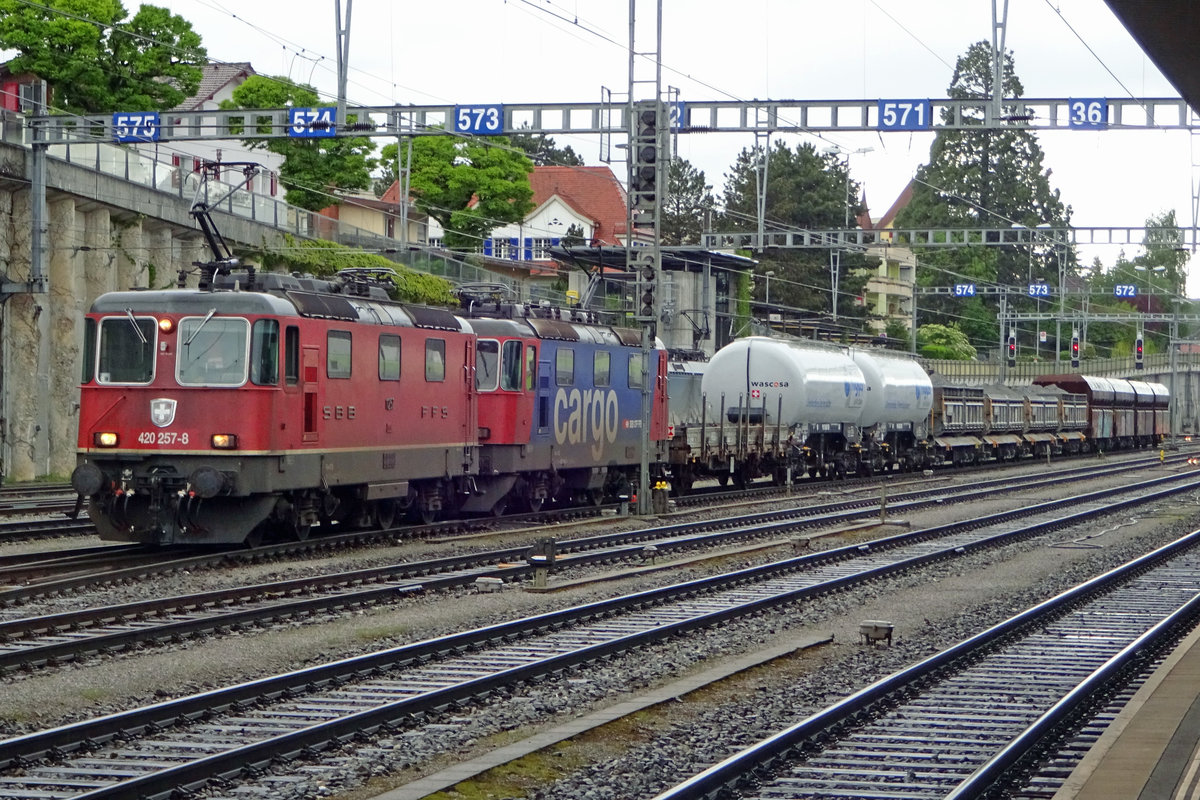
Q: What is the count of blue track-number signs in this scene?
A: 9